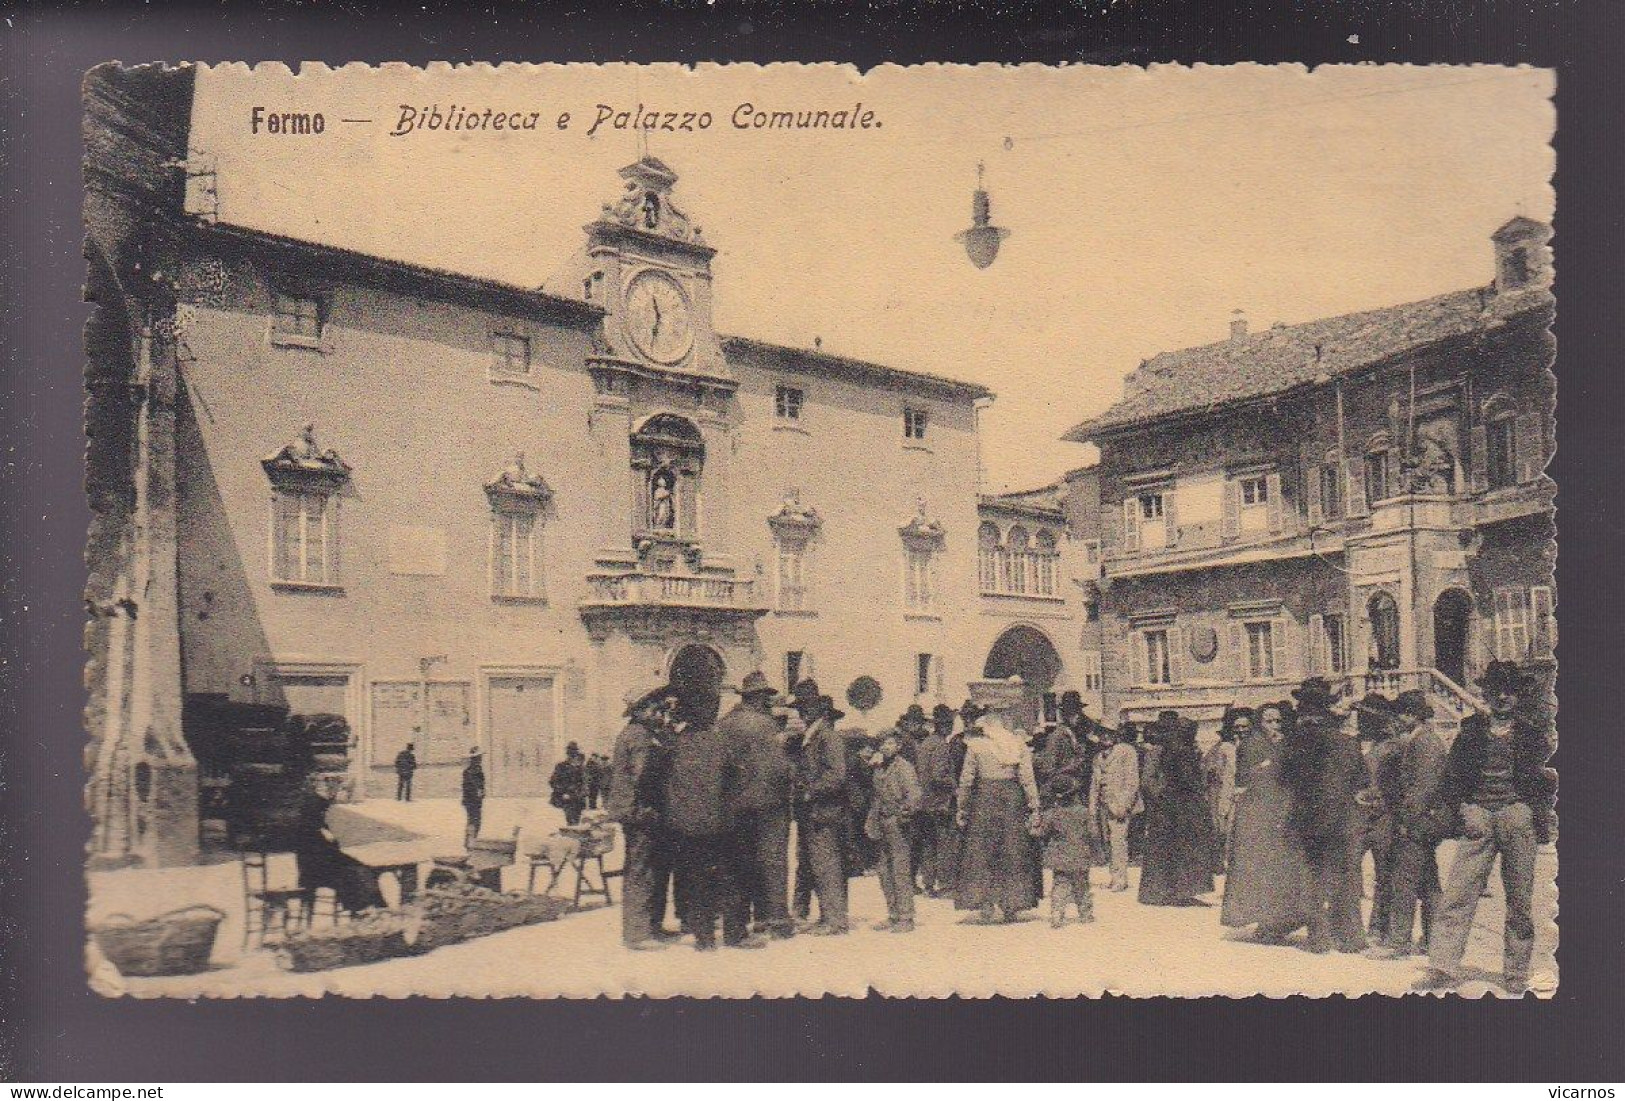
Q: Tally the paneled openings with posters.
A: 2